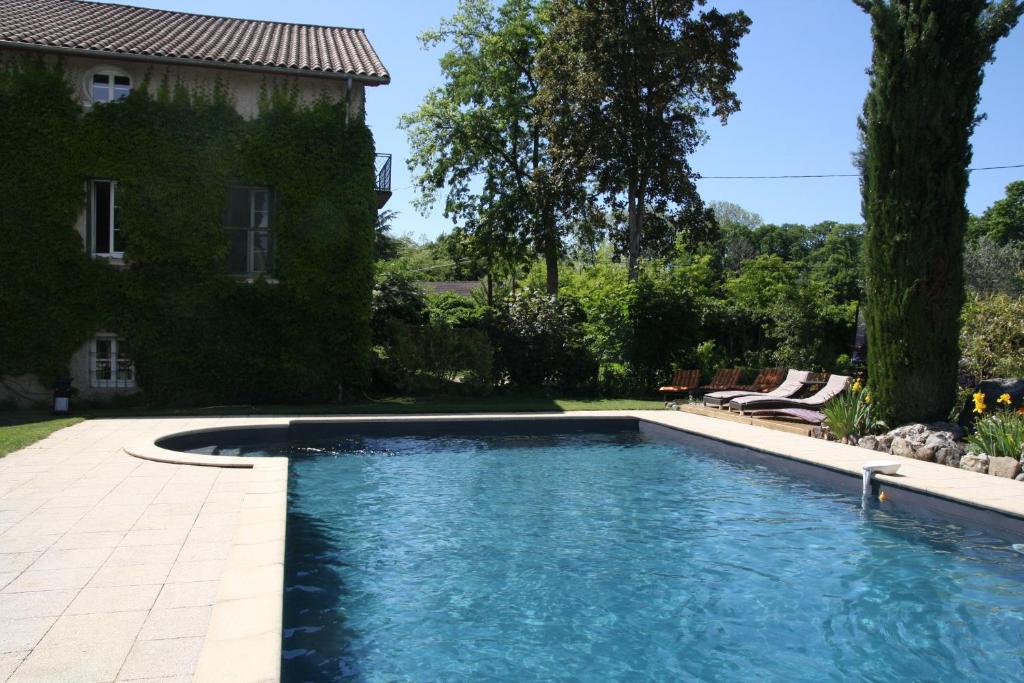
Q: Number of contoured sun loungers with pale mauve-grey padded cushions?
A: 2